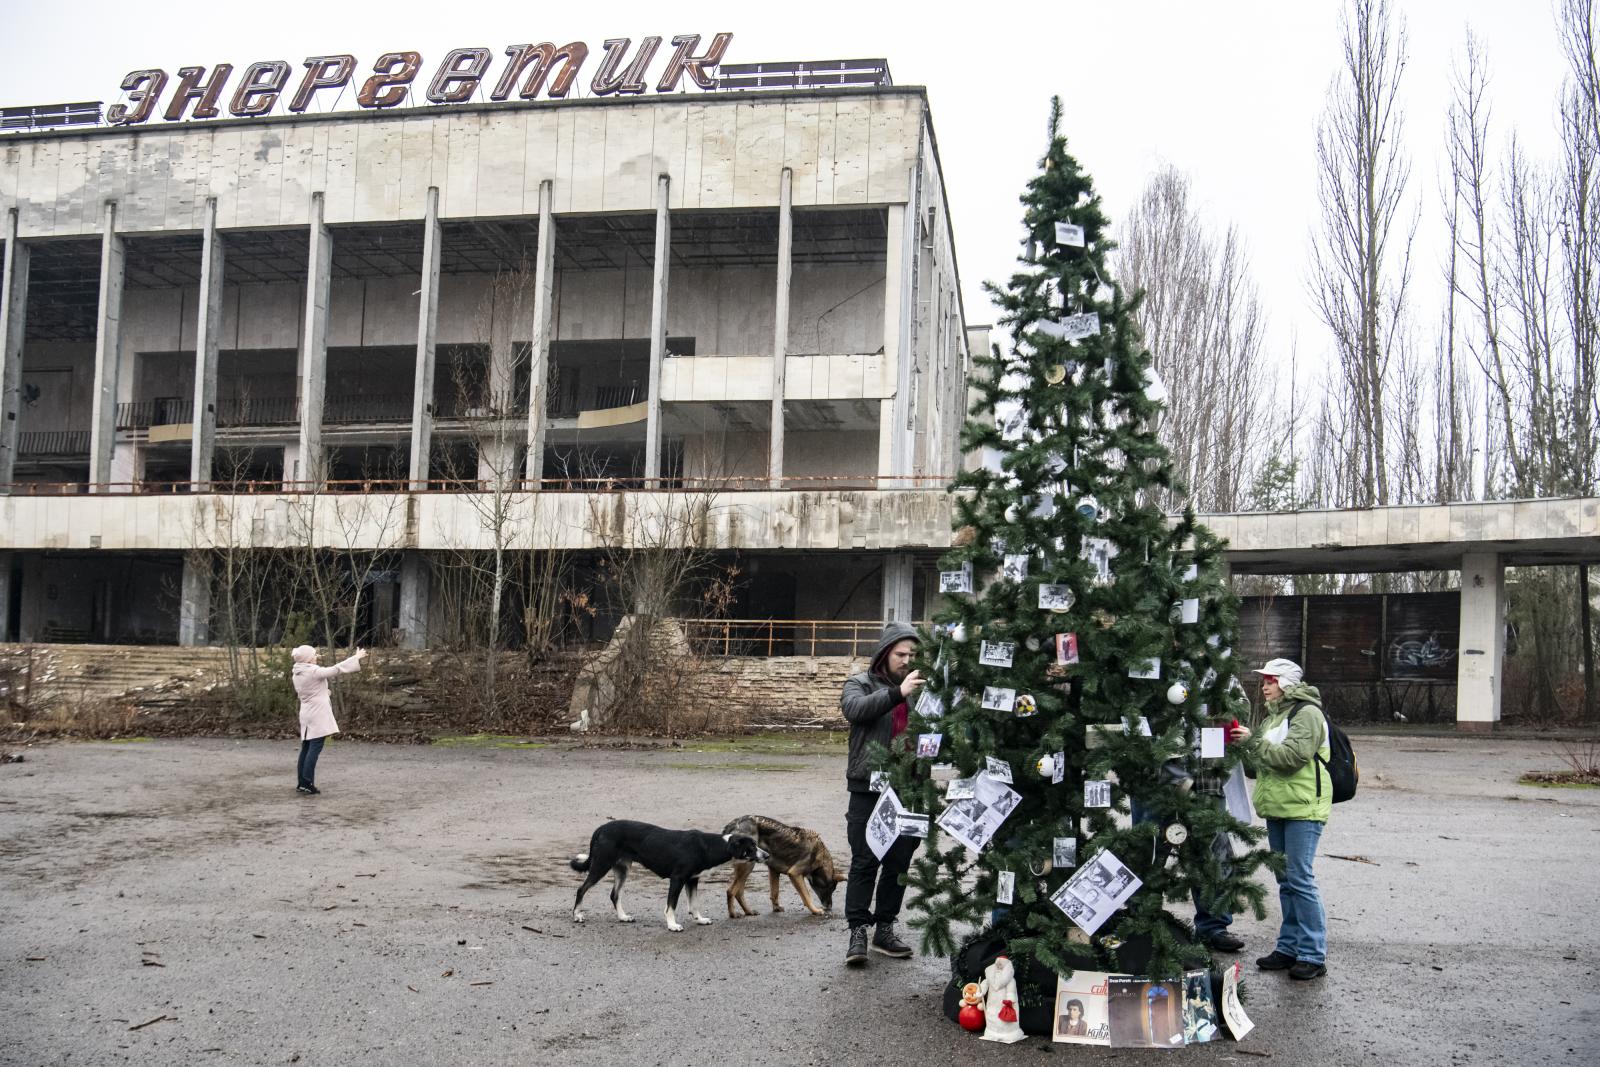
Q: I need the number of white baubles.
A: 4